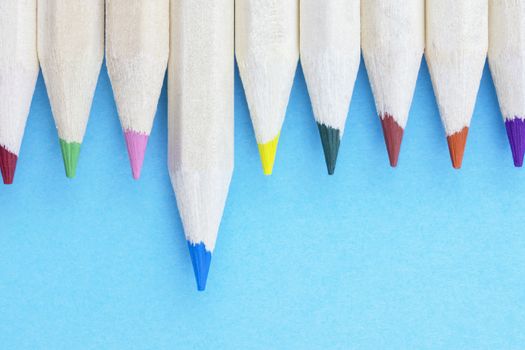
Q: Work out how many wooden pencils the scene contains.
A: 9